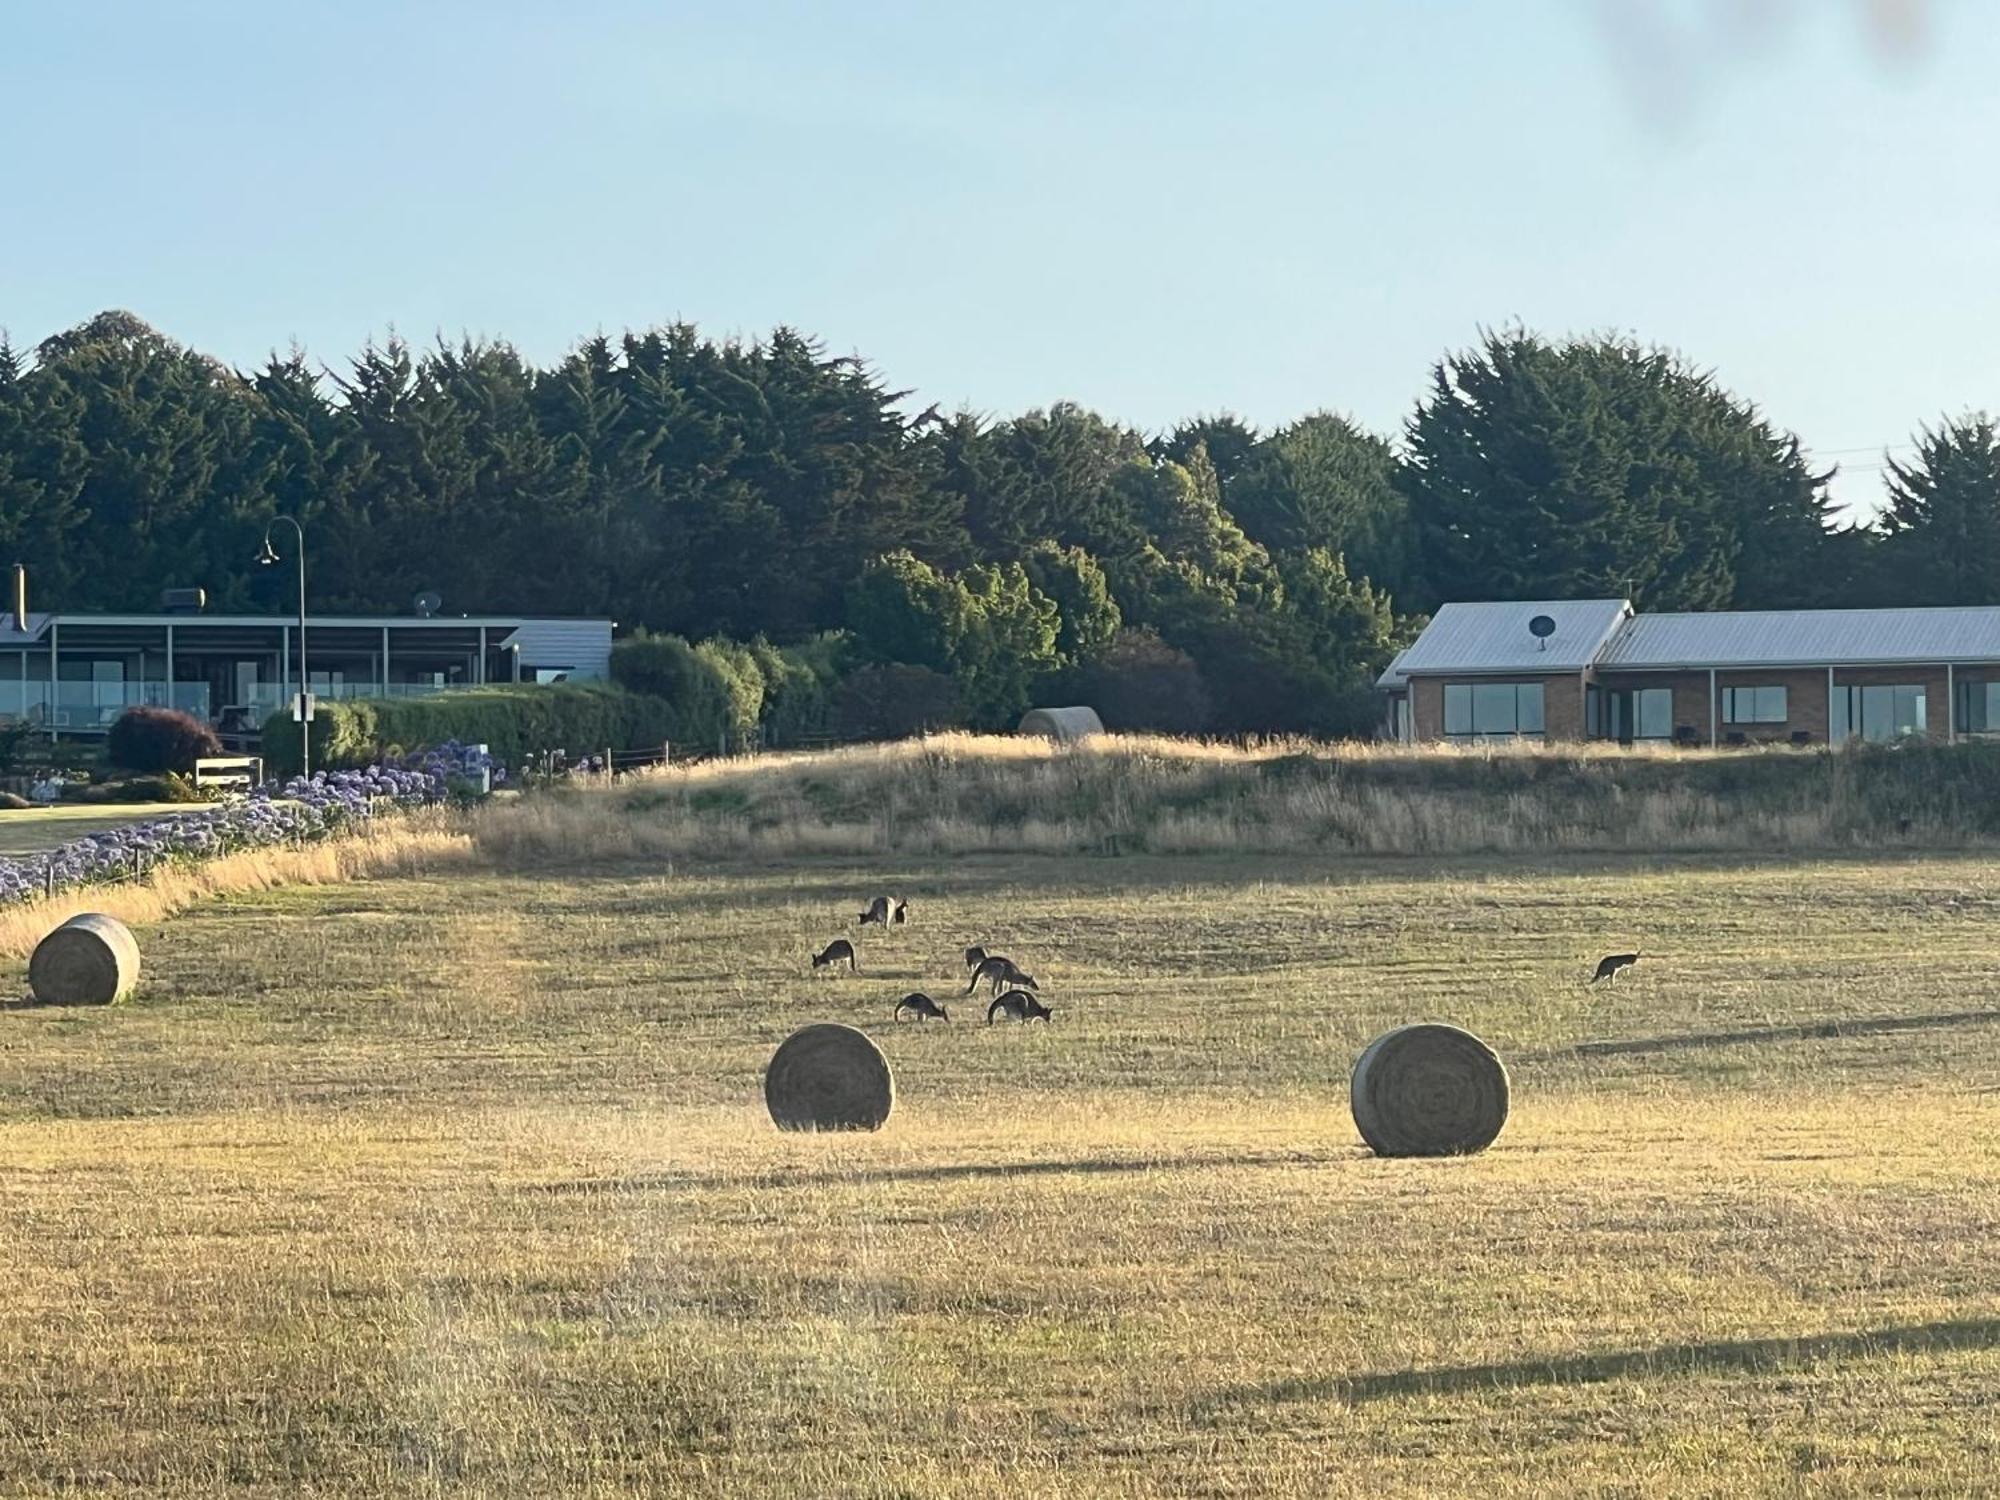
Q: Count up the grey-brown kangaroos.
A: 8